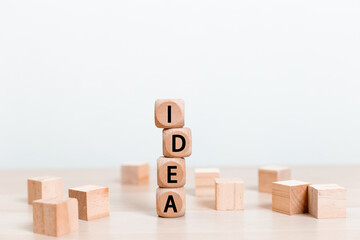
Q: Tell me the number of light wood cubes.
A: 9